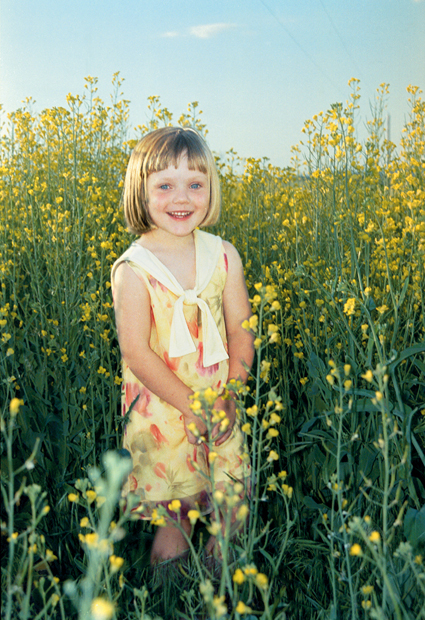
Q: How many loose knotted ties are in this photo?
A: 1